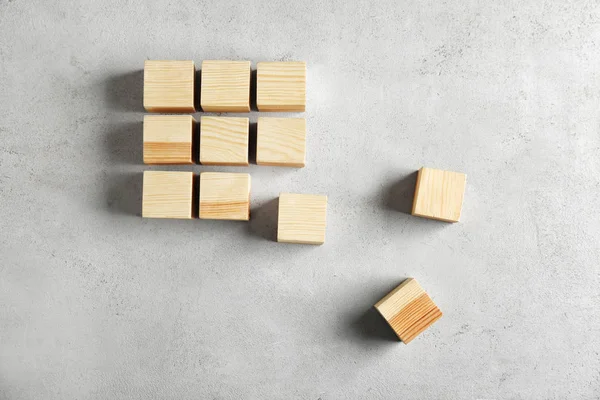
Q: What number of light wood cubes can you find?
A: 11